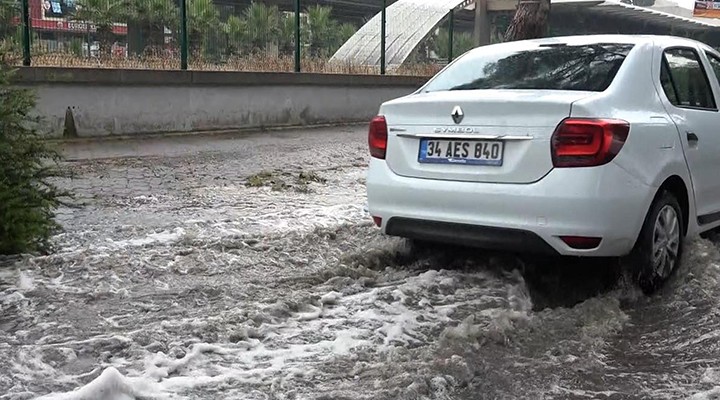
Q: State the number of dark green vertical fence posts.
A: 5